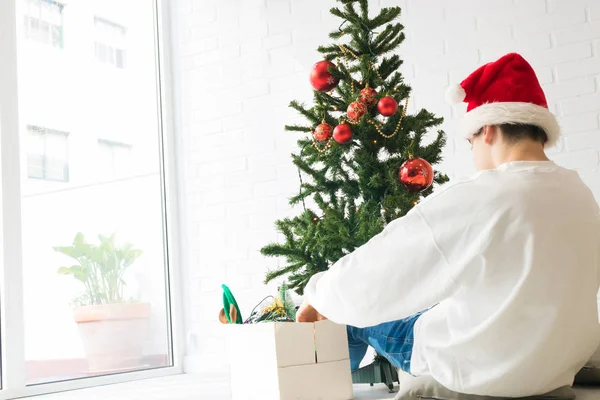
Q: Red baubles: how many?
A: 7